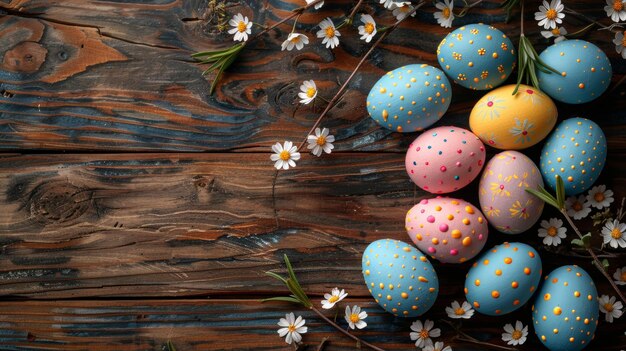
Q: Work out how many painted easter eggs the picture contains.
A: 11